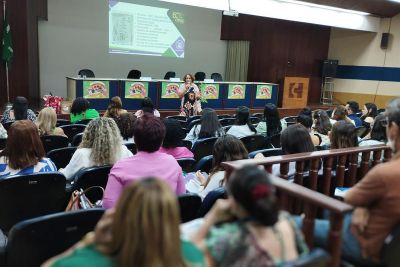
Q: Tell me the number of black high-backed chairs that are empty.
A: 5